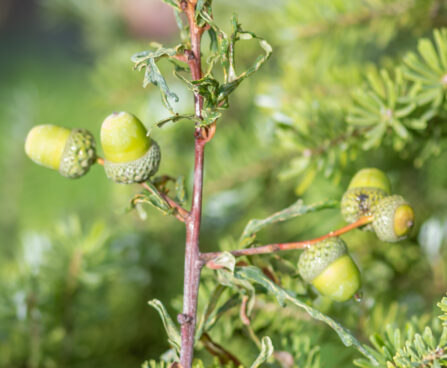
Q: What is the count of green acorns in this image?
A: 5